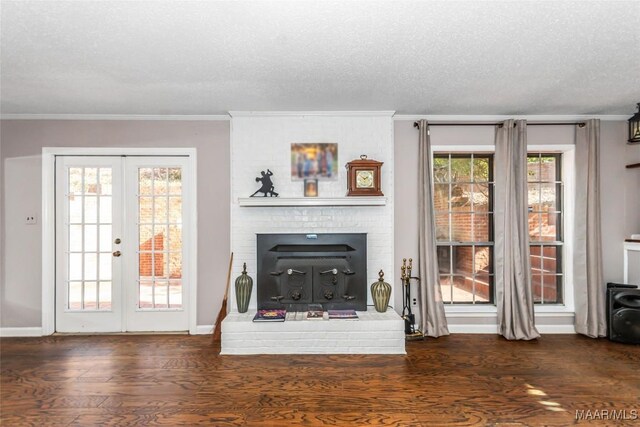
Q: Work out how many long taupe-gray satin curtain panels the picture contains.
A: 3